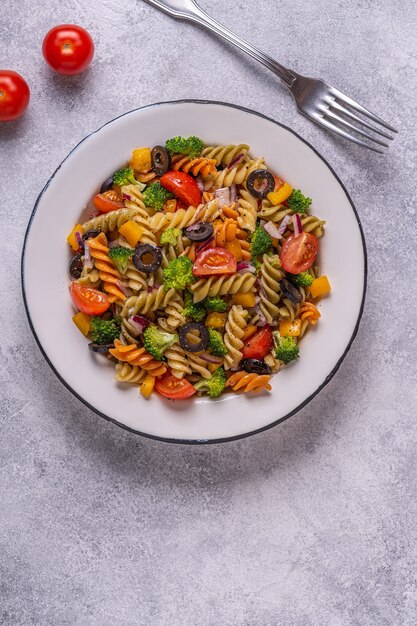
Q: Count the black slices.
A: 11